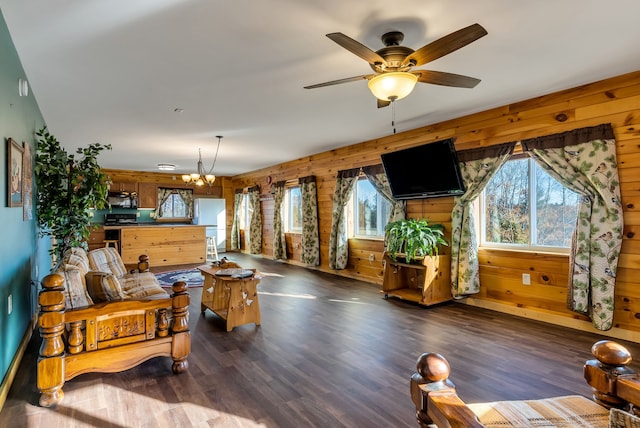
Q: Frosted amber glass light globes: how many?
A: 5